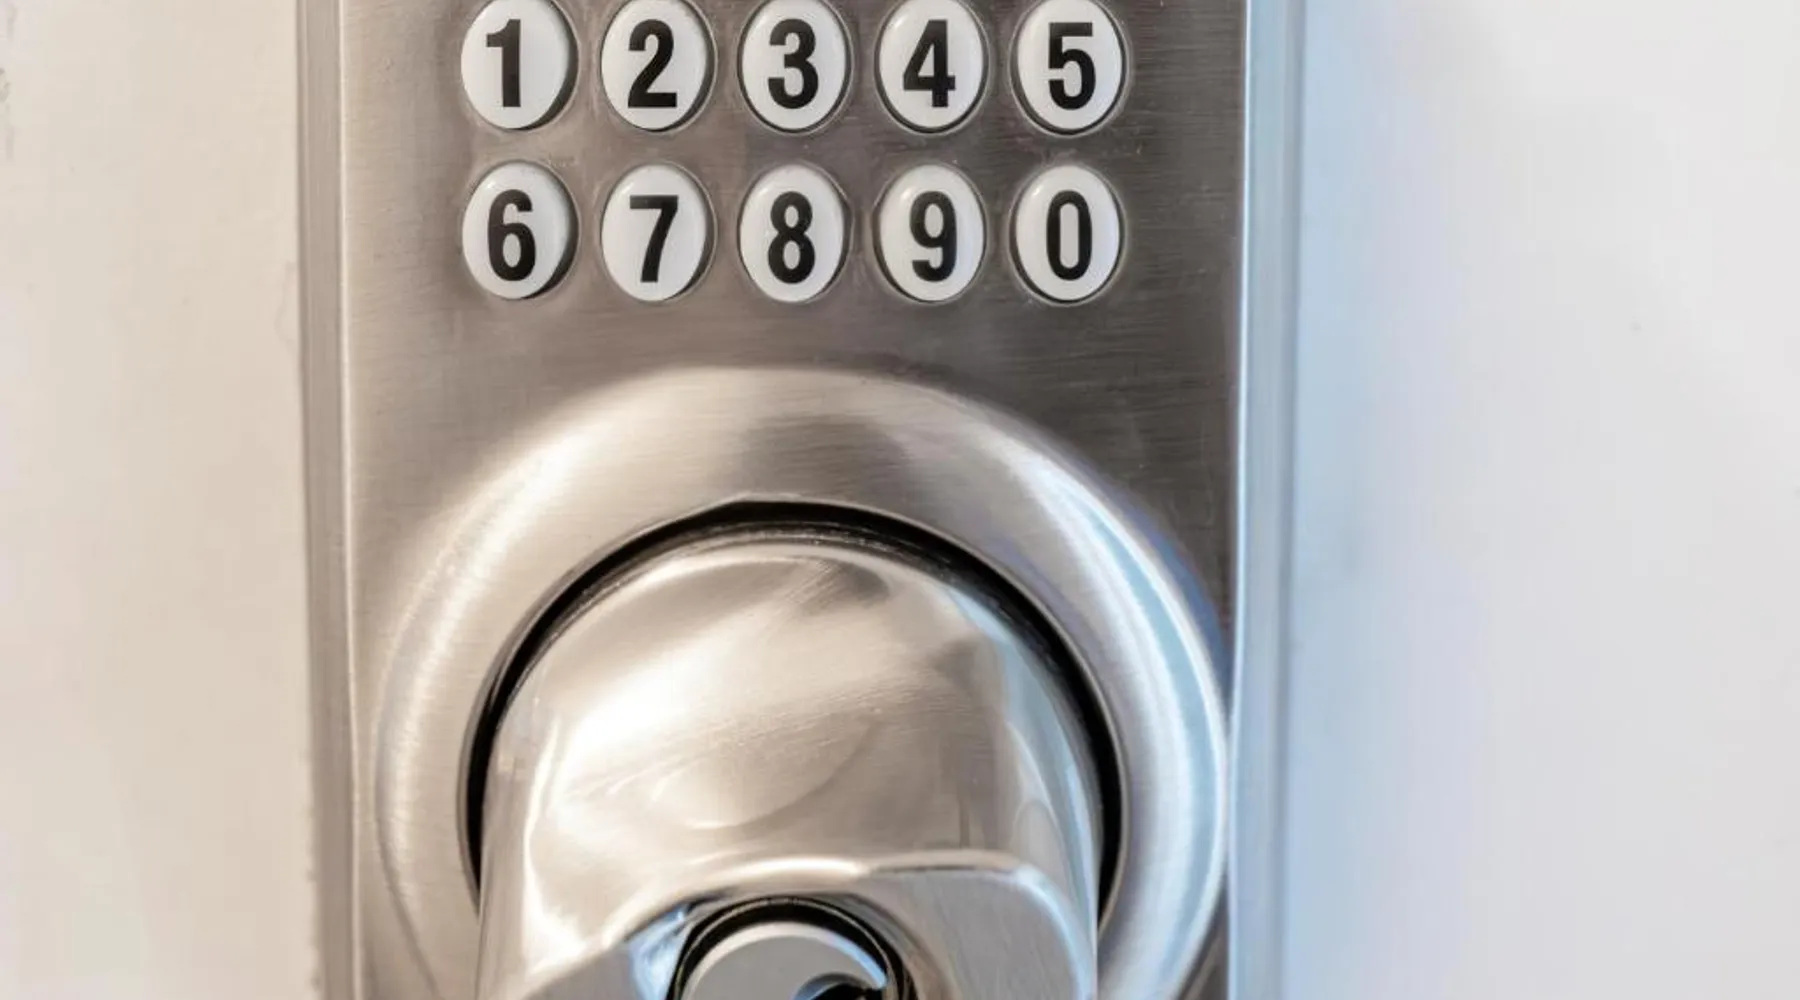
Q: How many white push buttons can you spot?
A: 10